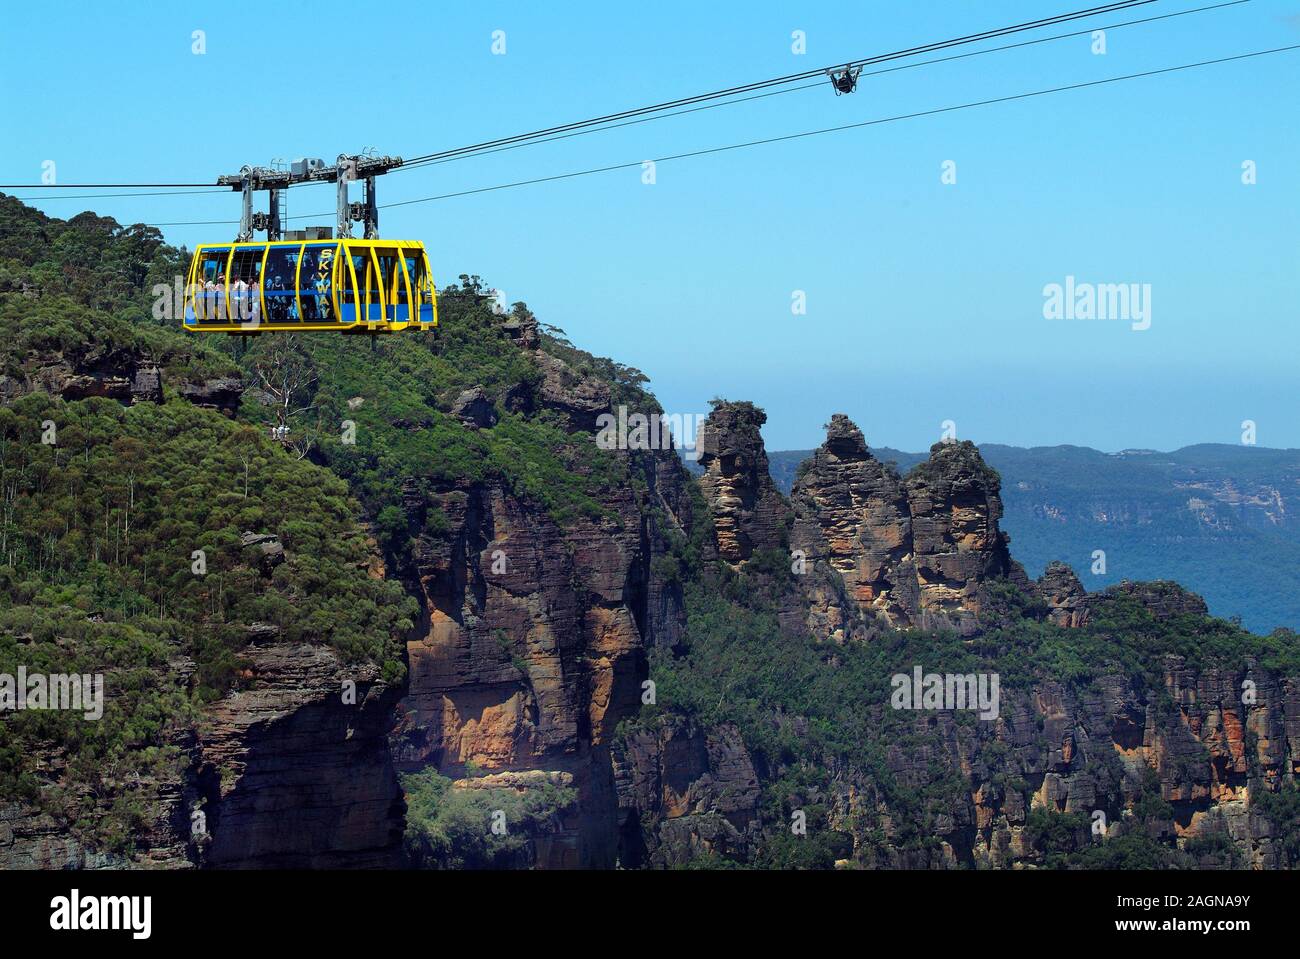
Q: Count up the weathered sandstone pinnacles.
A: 3